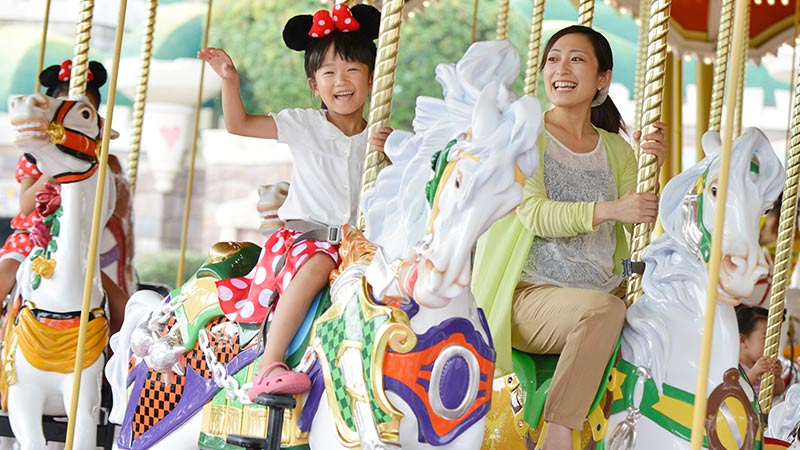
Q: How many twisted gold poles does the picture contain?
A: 11